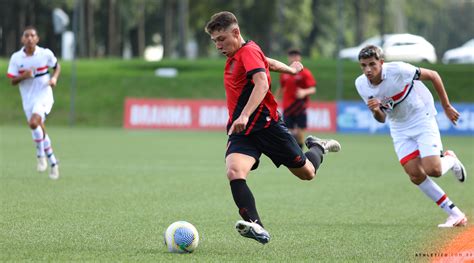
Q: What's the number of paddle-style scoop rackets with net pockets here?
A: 0